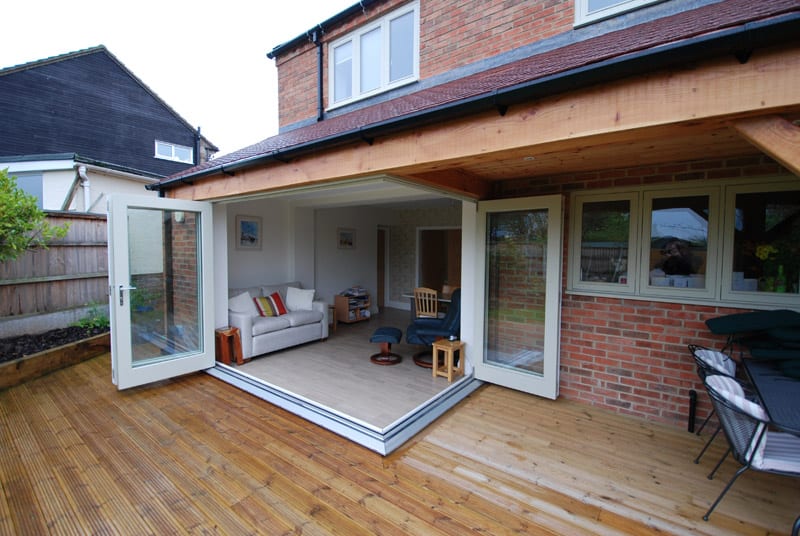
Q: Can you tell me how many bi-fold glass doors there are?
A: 2